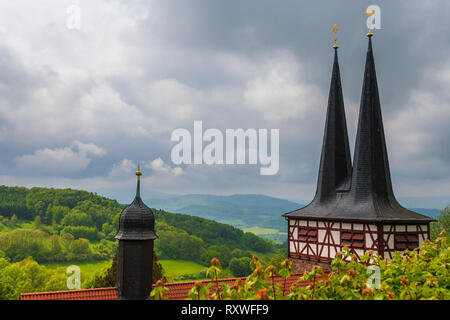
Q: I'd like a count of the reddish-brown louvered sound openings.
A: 3